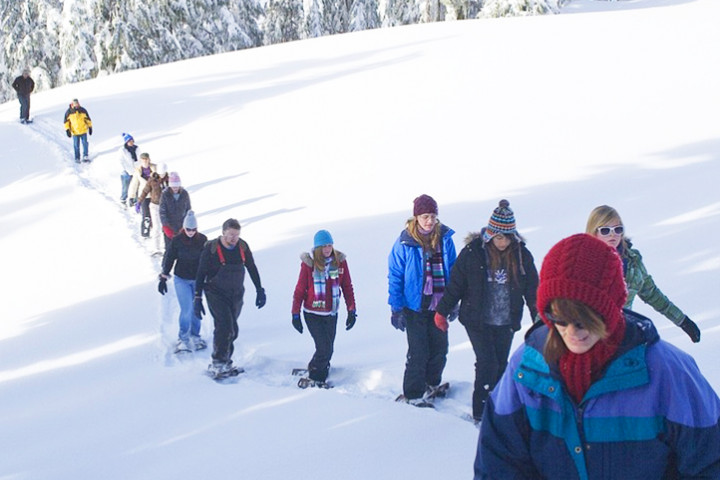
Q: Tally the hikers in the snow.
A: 13